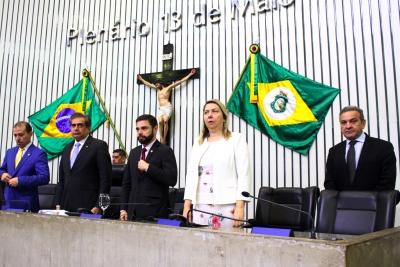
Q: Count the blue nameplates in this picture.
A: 4